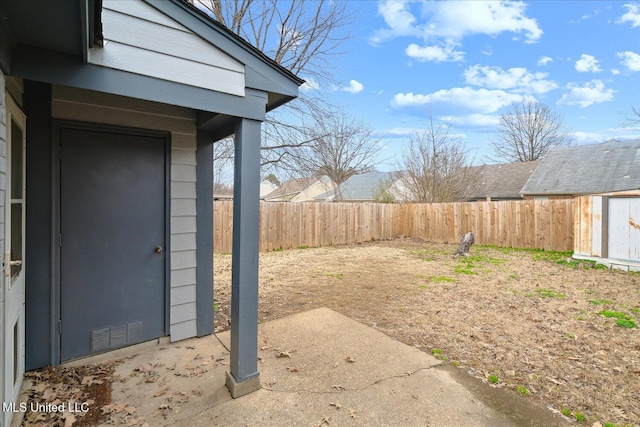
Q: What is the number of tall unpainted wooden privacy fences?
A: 1